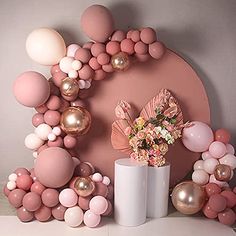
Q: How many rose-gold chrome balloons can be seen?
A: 6